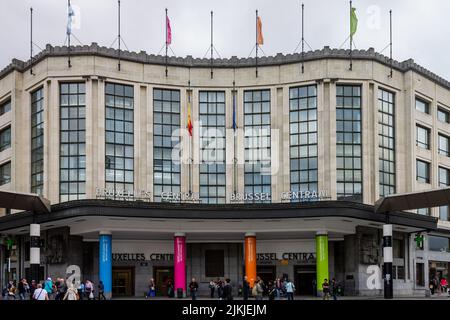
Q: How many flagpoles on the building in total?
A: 11